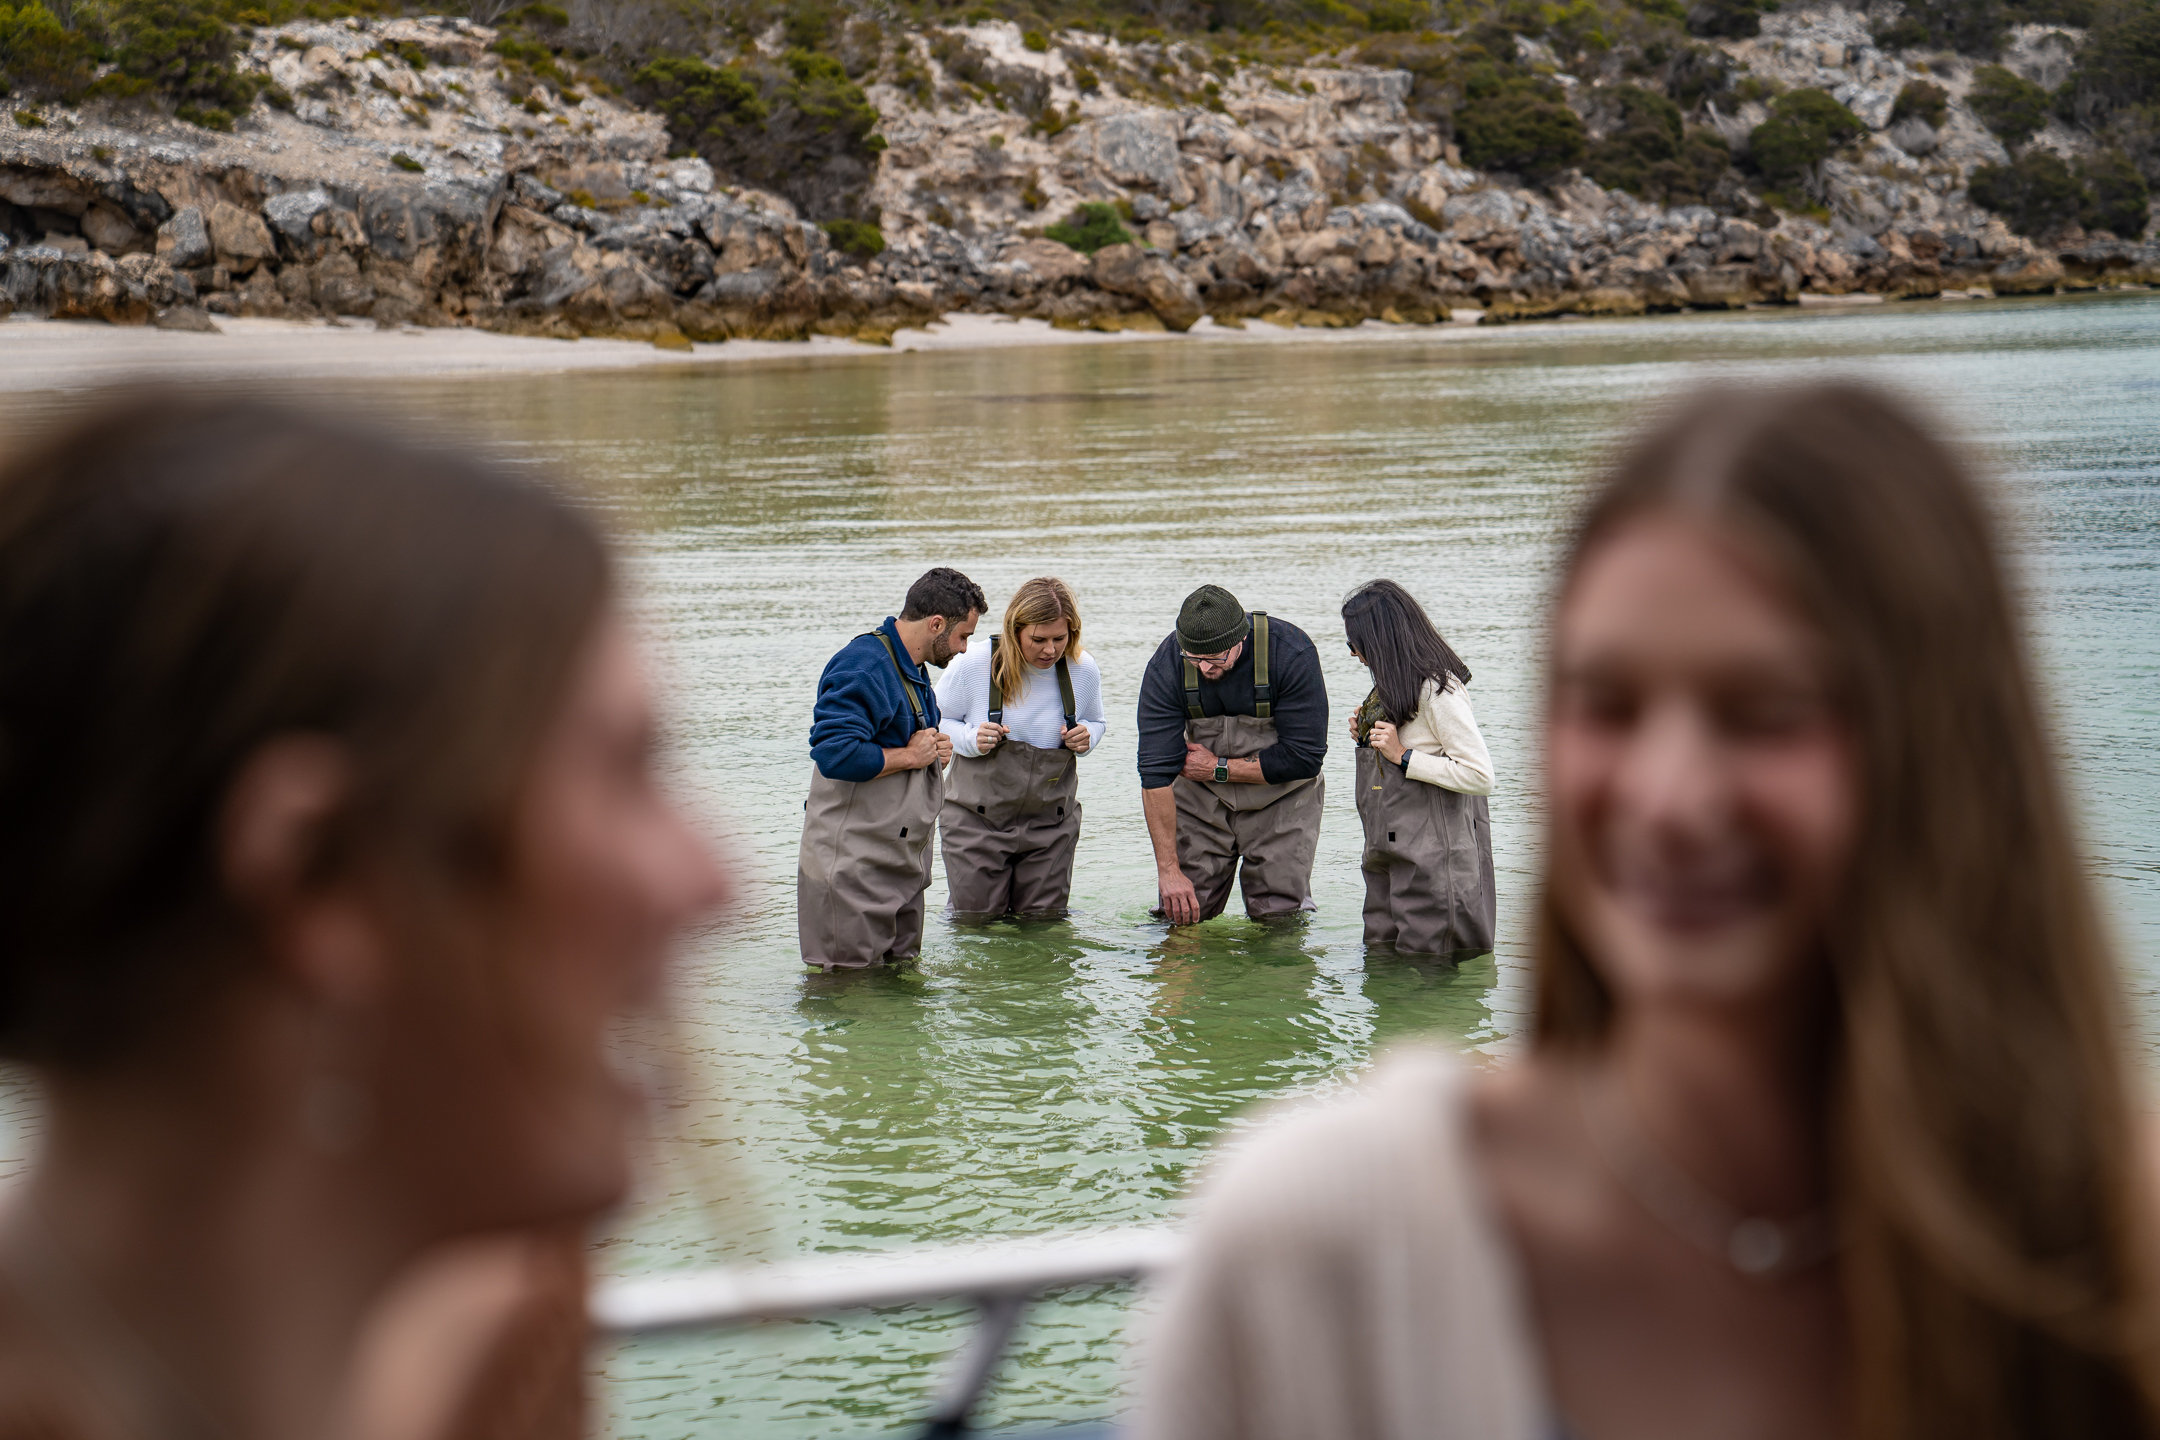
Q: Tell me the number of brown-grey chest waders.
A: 4